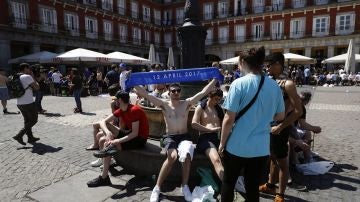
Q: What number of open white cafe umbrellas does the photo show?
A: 6